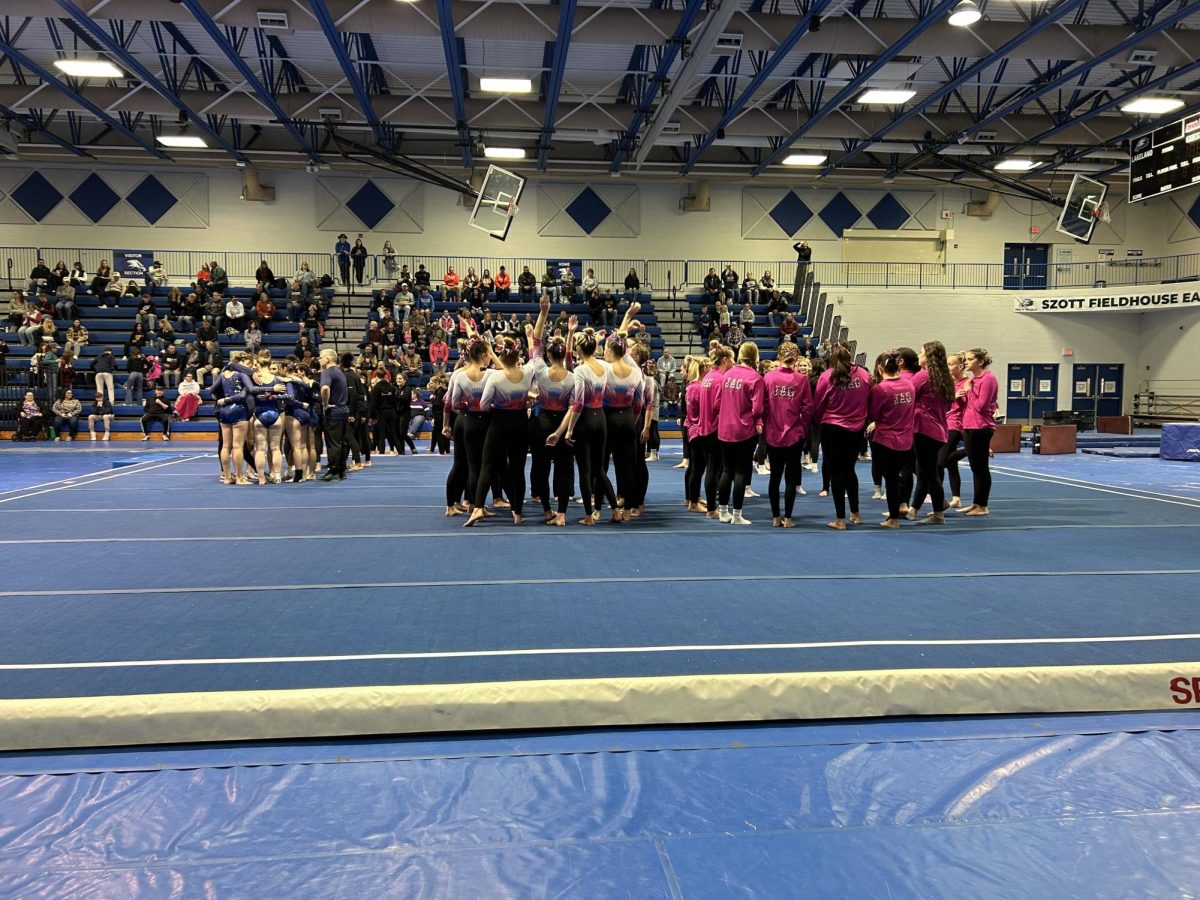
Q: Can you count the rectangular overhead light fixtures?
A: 8